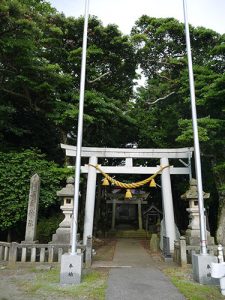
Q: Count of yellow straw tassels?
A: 3